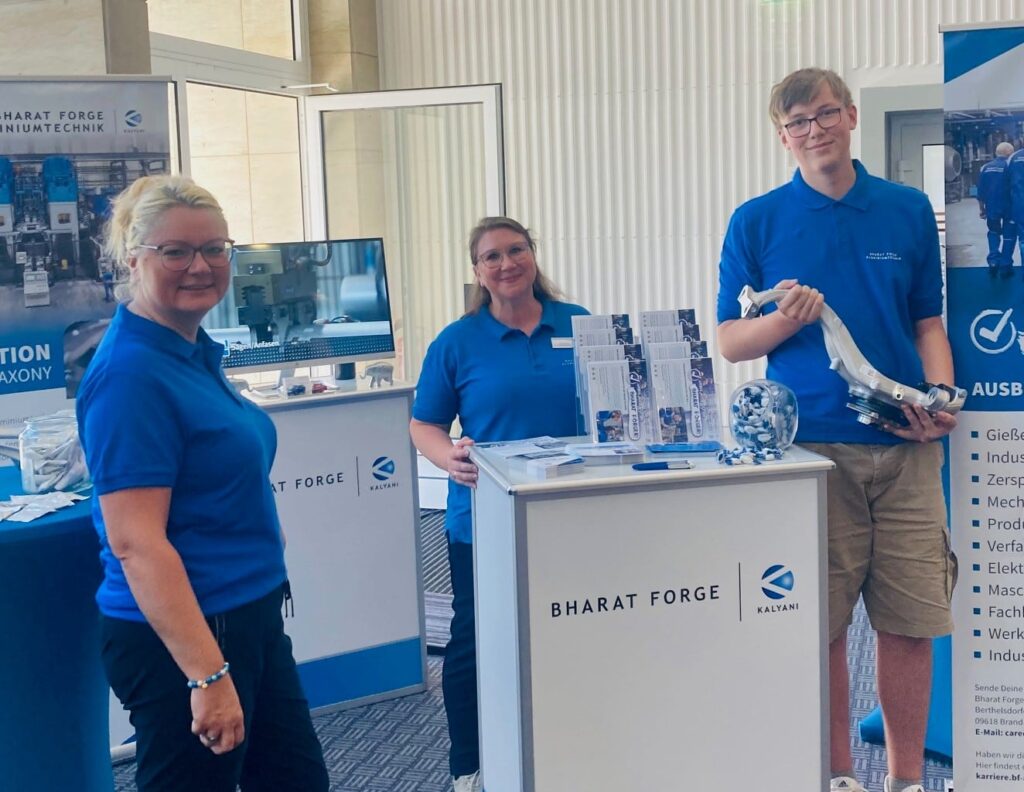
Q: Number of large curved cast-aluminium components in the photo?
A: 1